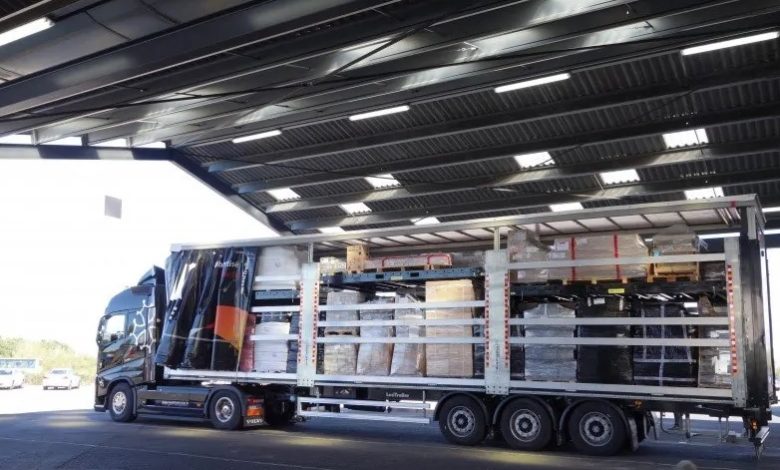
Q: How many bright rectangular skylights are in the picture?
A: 10